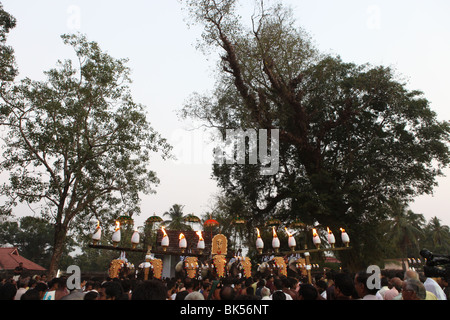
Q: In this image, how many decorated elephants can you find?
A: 7